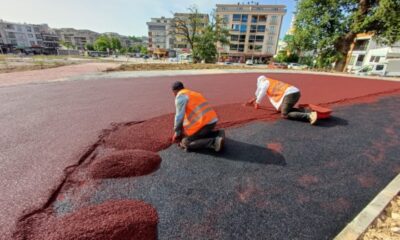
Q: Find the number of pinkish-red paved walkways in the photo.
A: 1